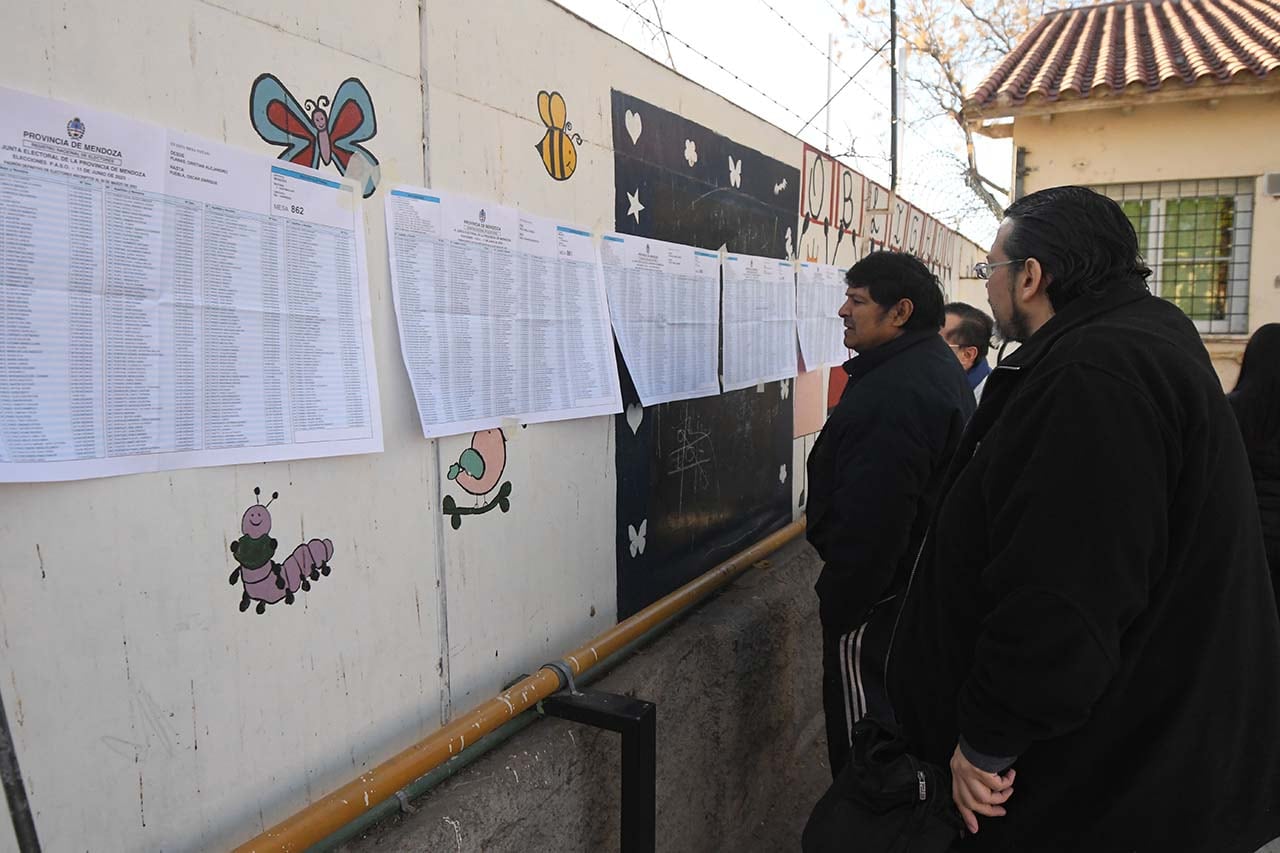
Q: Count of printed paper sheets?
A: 5